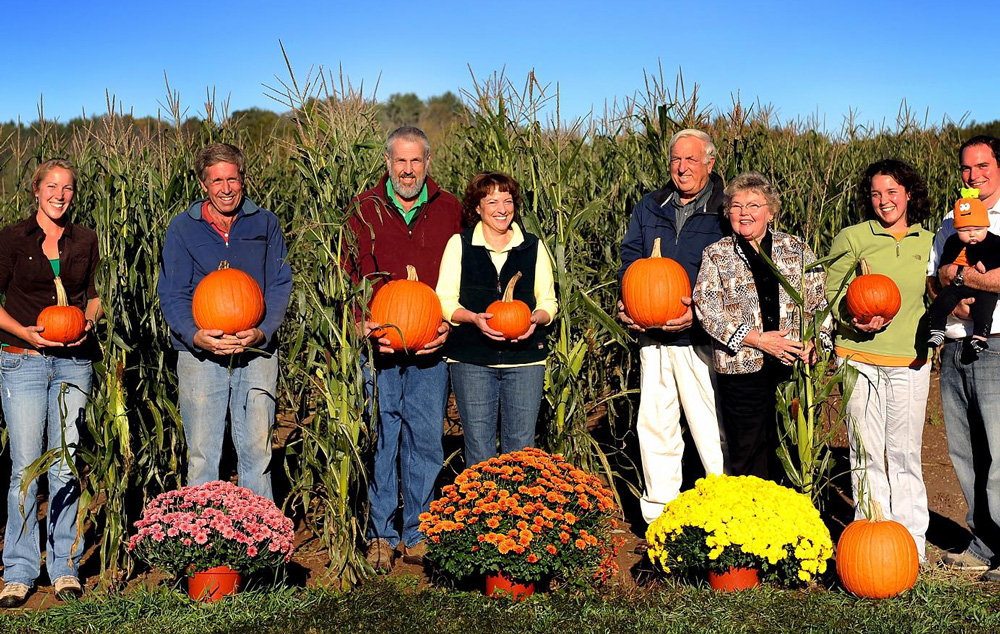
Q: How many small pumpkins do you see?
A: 3